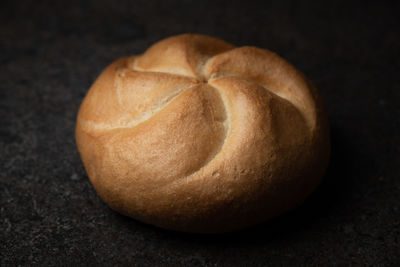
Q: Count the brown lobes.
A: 5